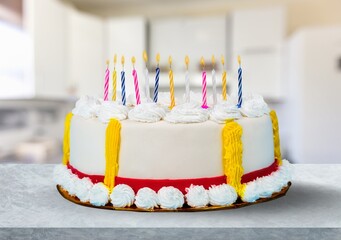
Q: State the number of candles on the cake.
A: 12